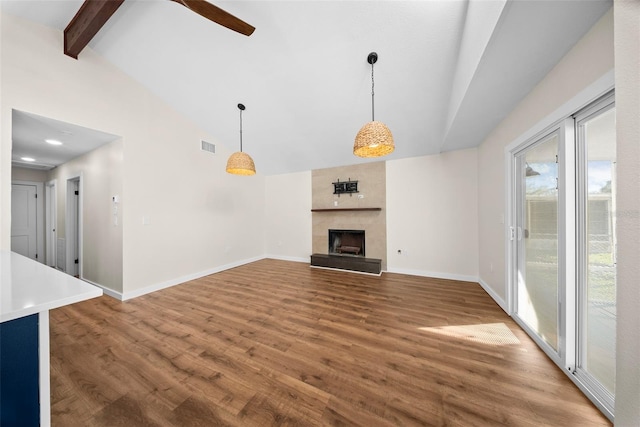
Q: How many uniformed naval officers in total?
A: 0